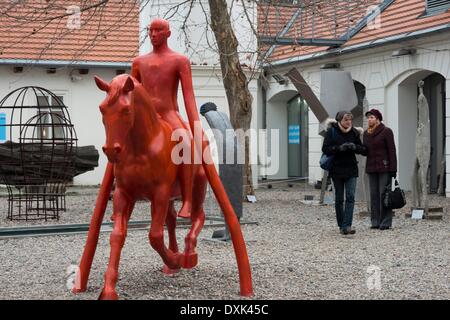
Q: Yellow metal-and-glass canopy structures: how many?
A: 0